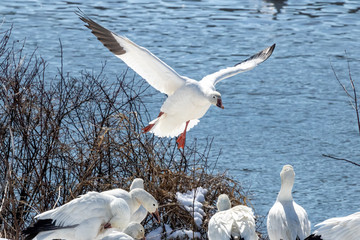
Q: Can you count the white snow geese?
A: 8